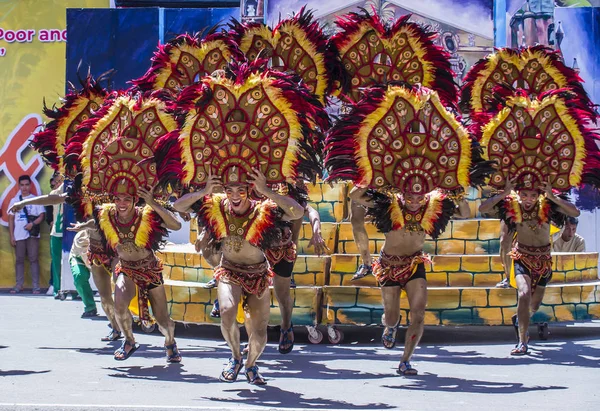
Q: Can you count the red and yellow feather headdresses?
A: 9